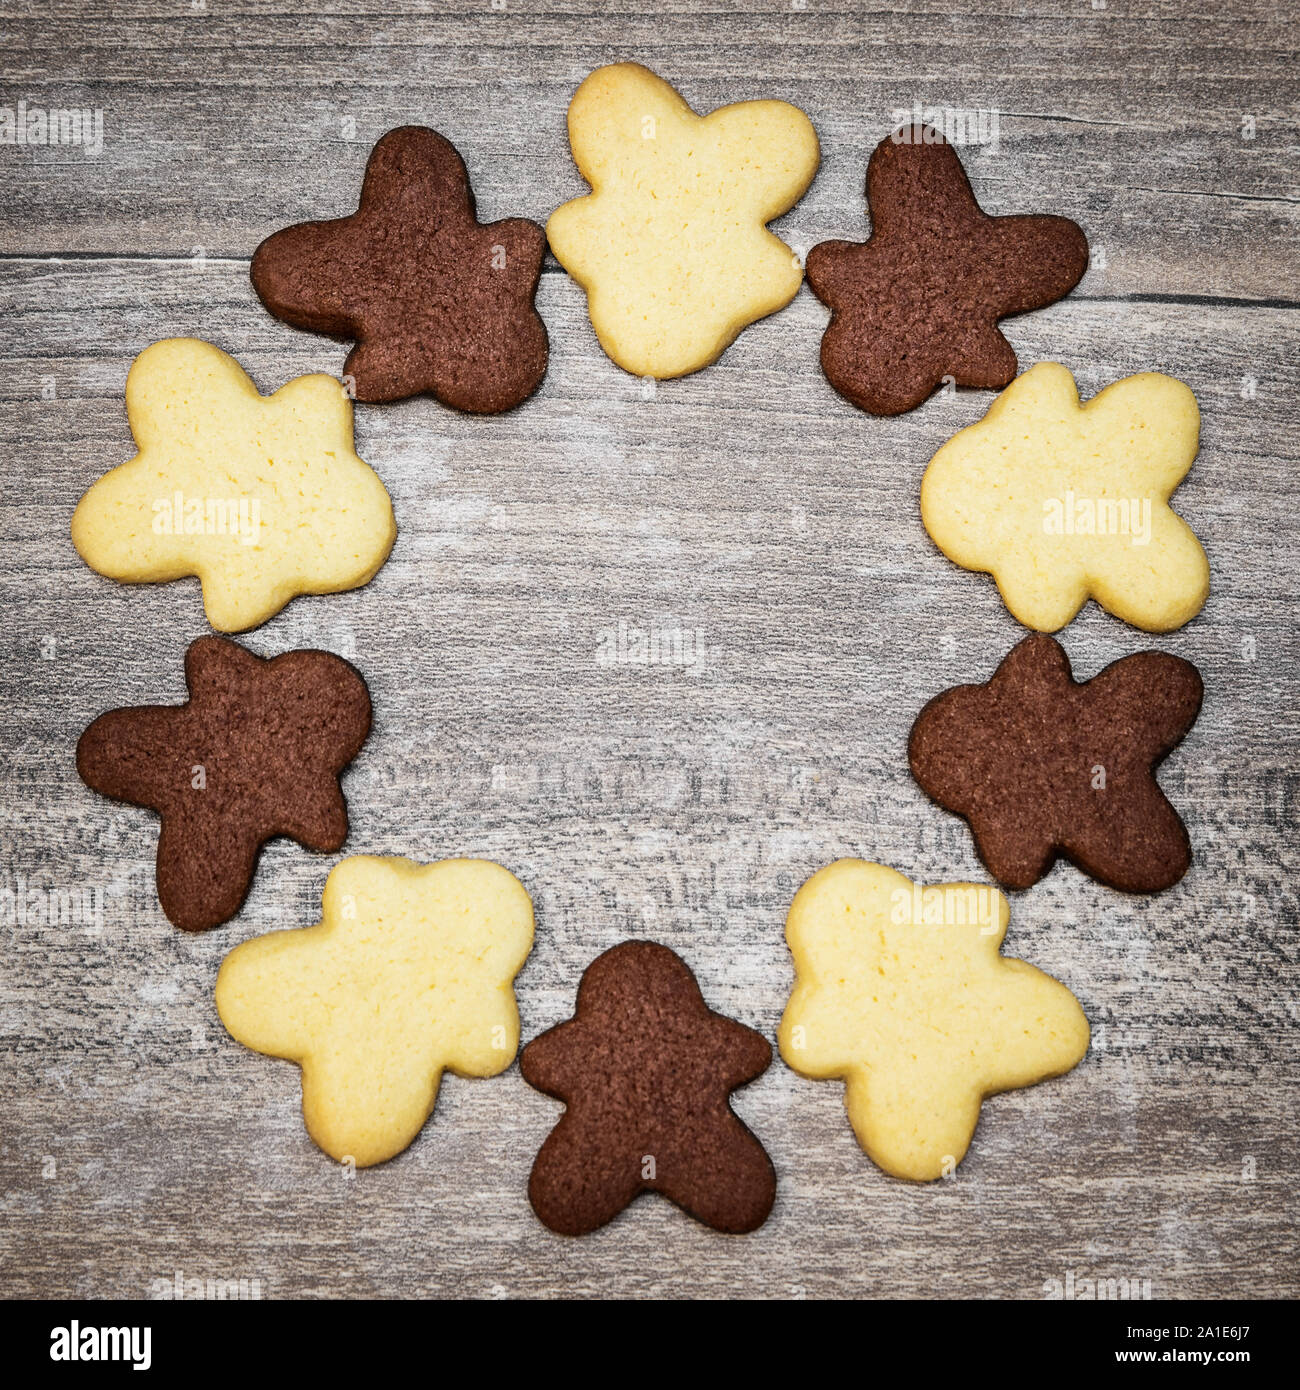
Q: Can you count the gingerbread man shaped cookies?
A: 10